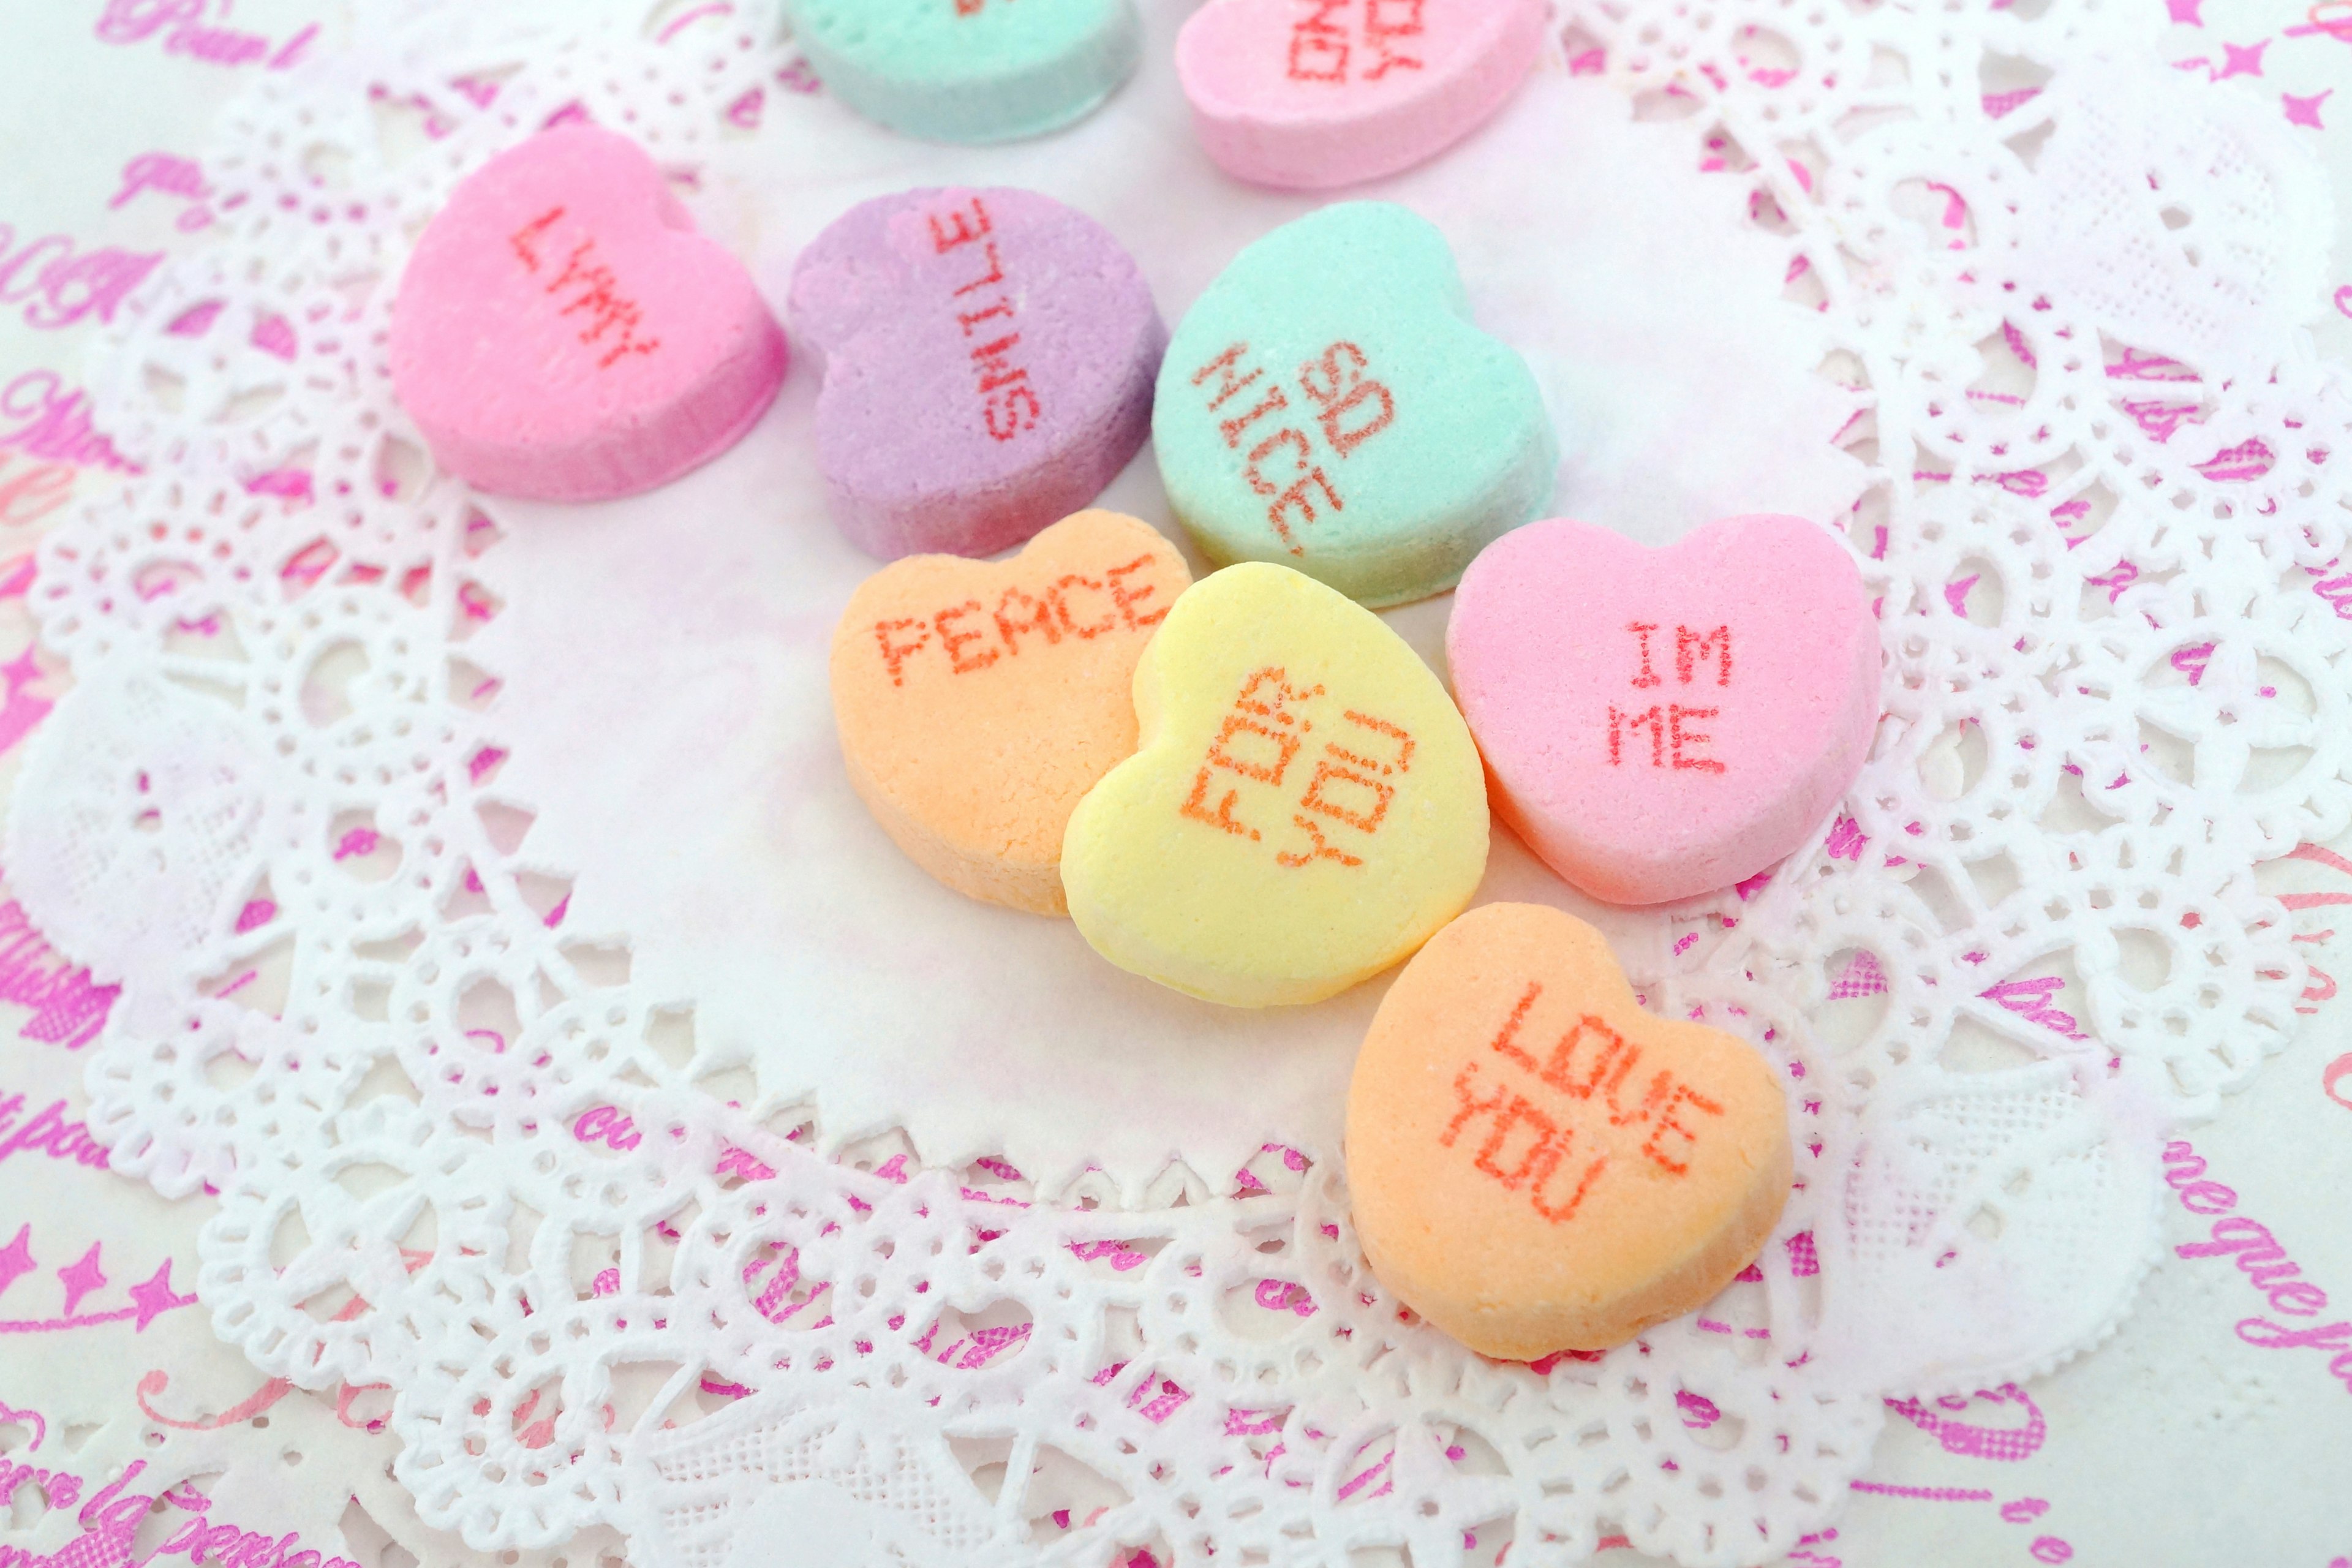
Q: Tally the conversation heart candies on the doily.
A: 9